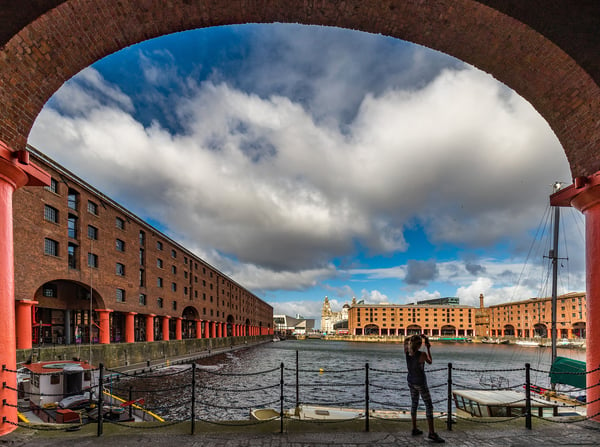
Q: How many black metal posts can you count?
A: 6